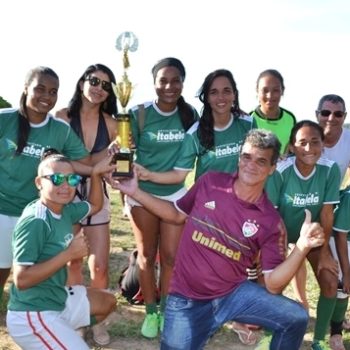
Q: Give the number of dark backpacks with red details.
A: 1